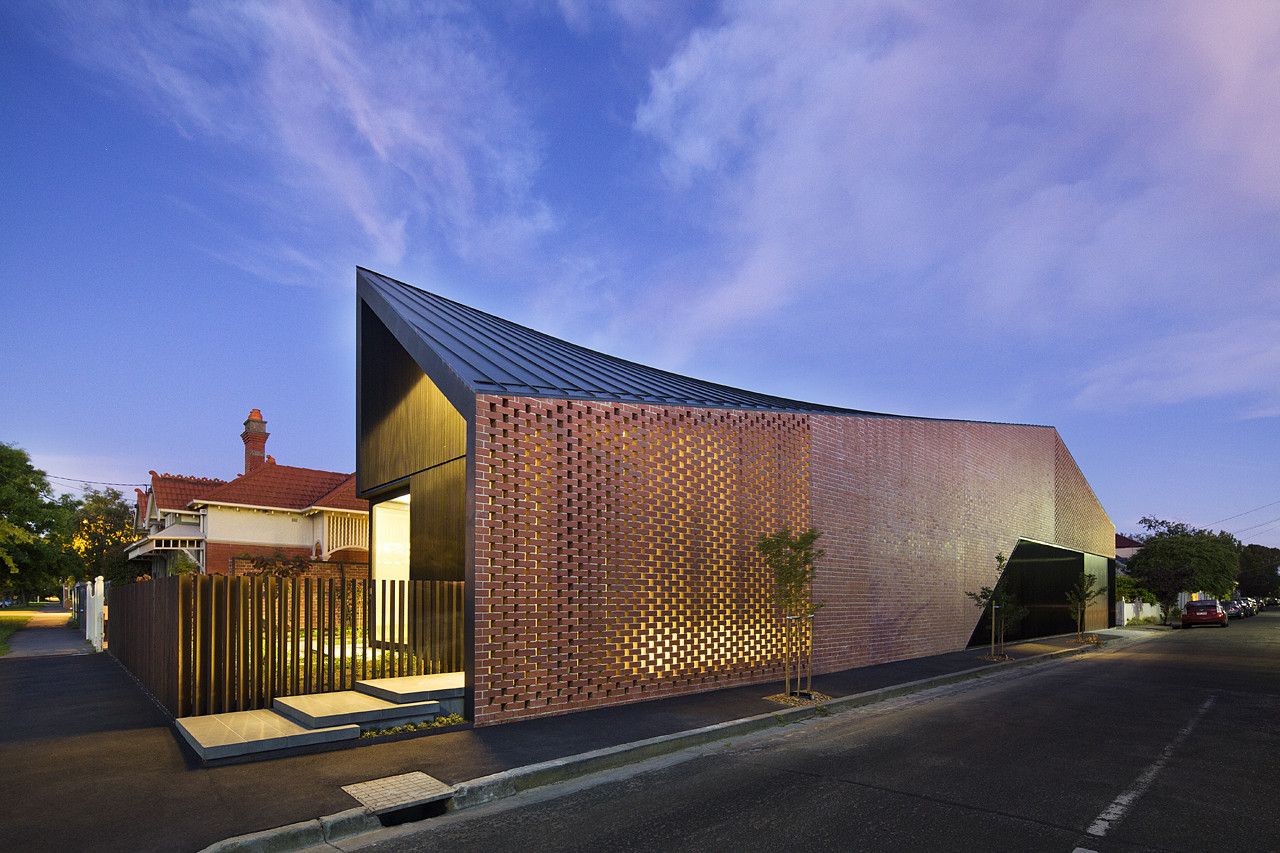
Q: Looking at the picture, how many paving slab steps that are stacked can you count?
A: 3